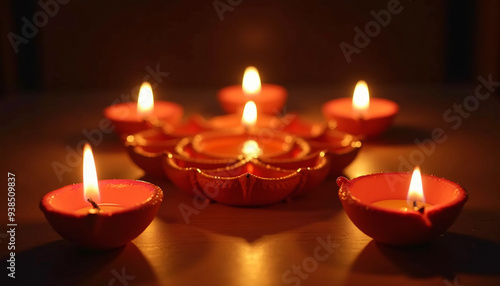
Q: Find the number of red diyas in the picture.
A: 6